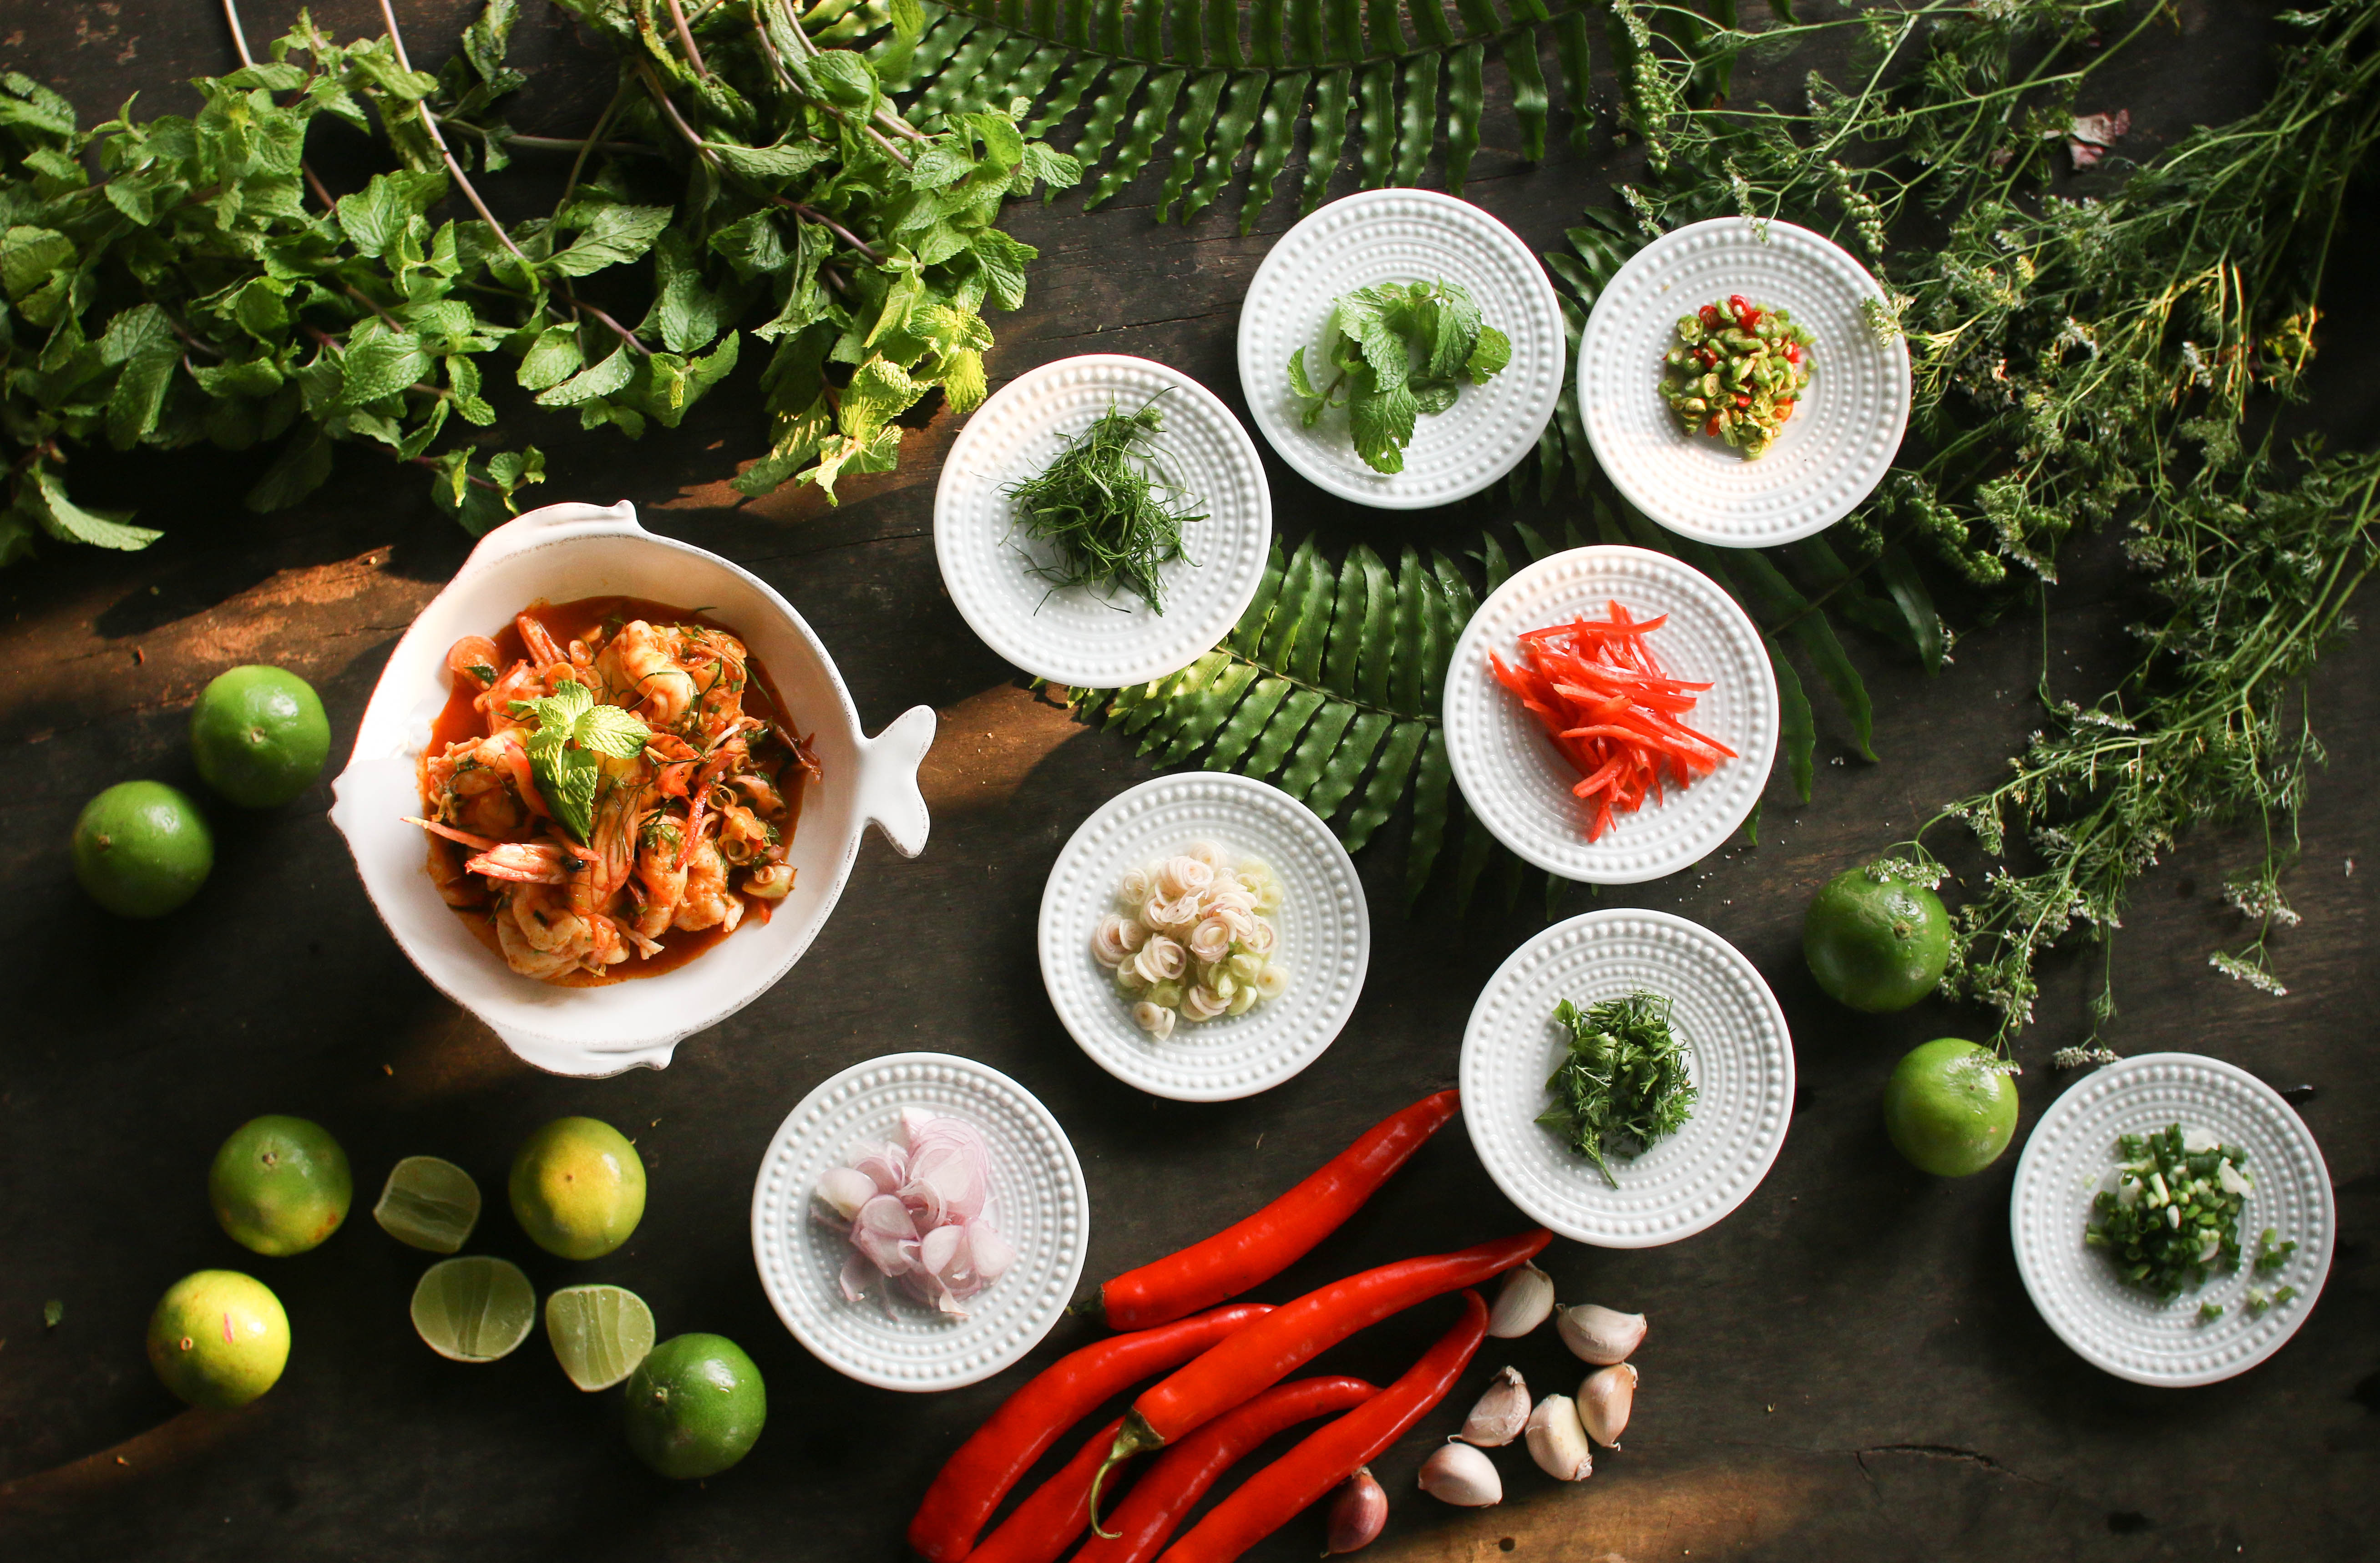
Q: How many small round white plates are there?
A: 8